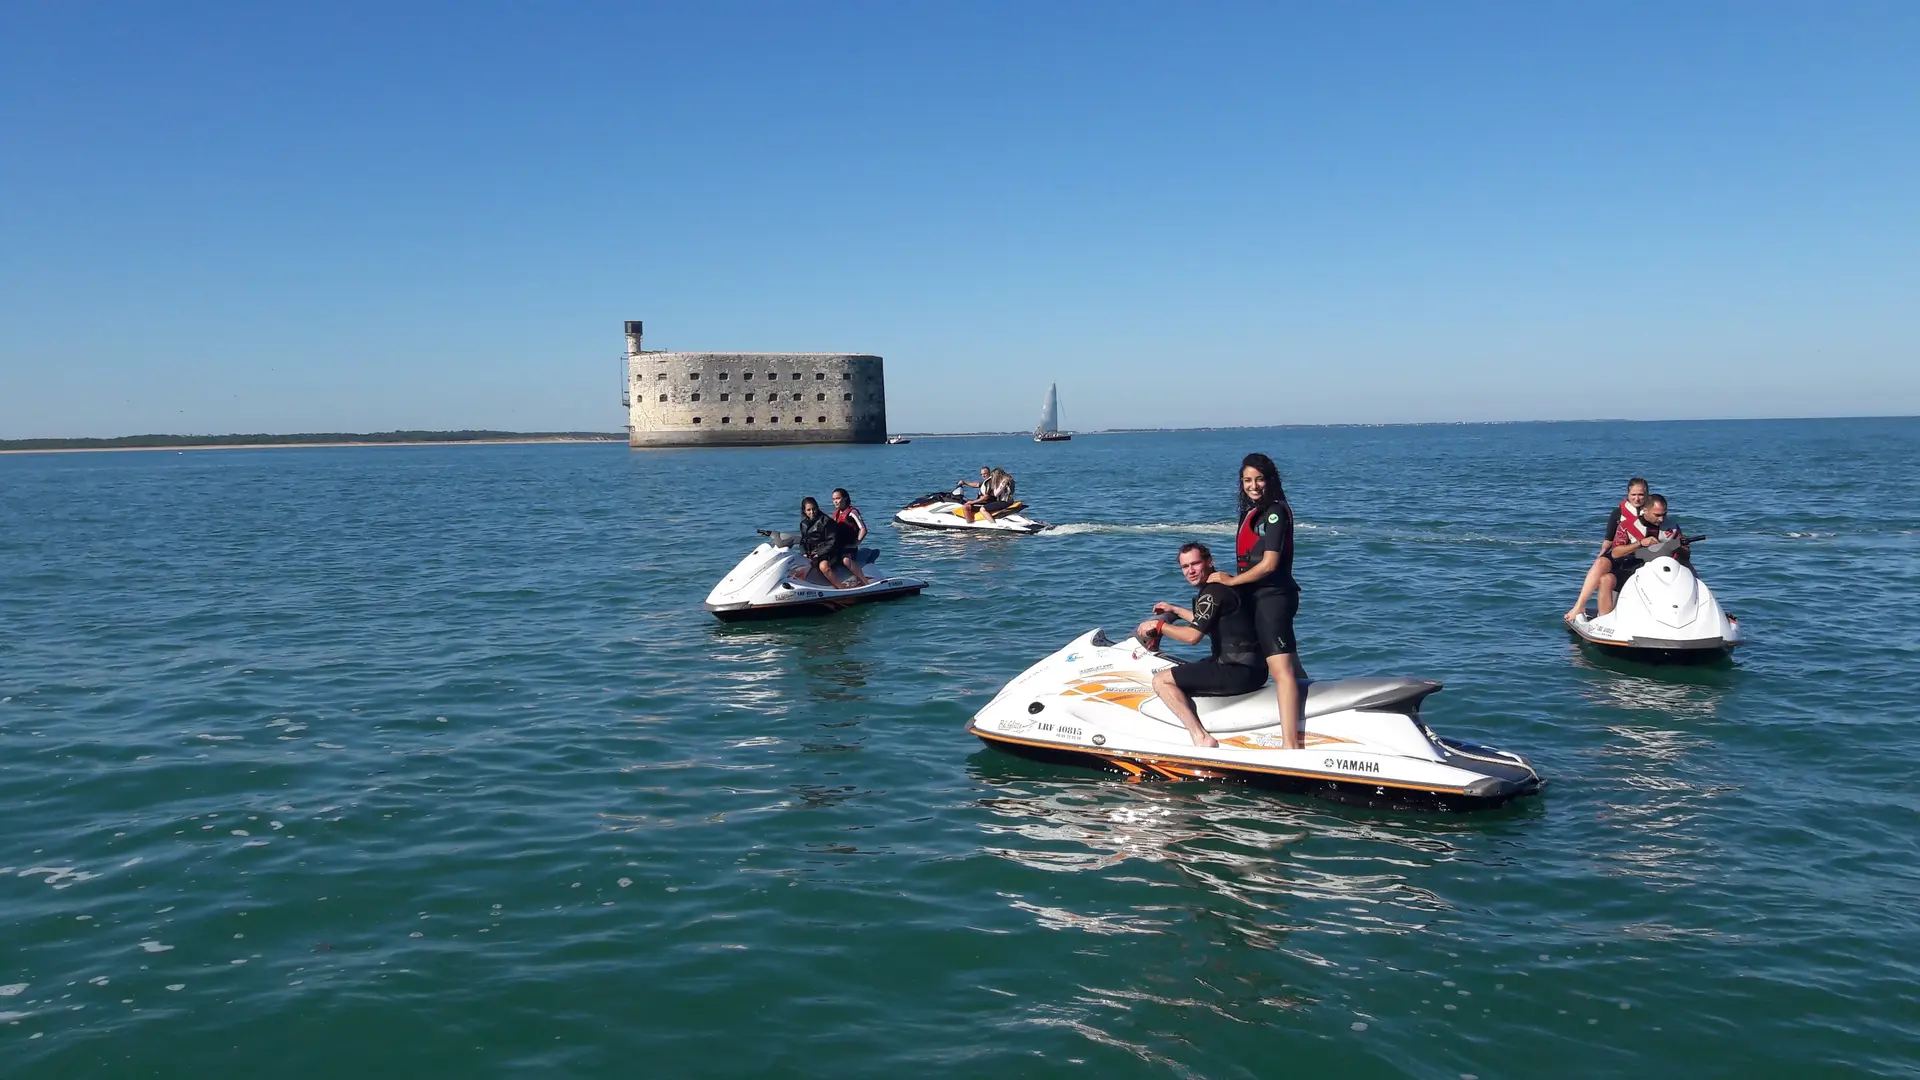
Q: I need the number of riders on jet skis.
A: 8